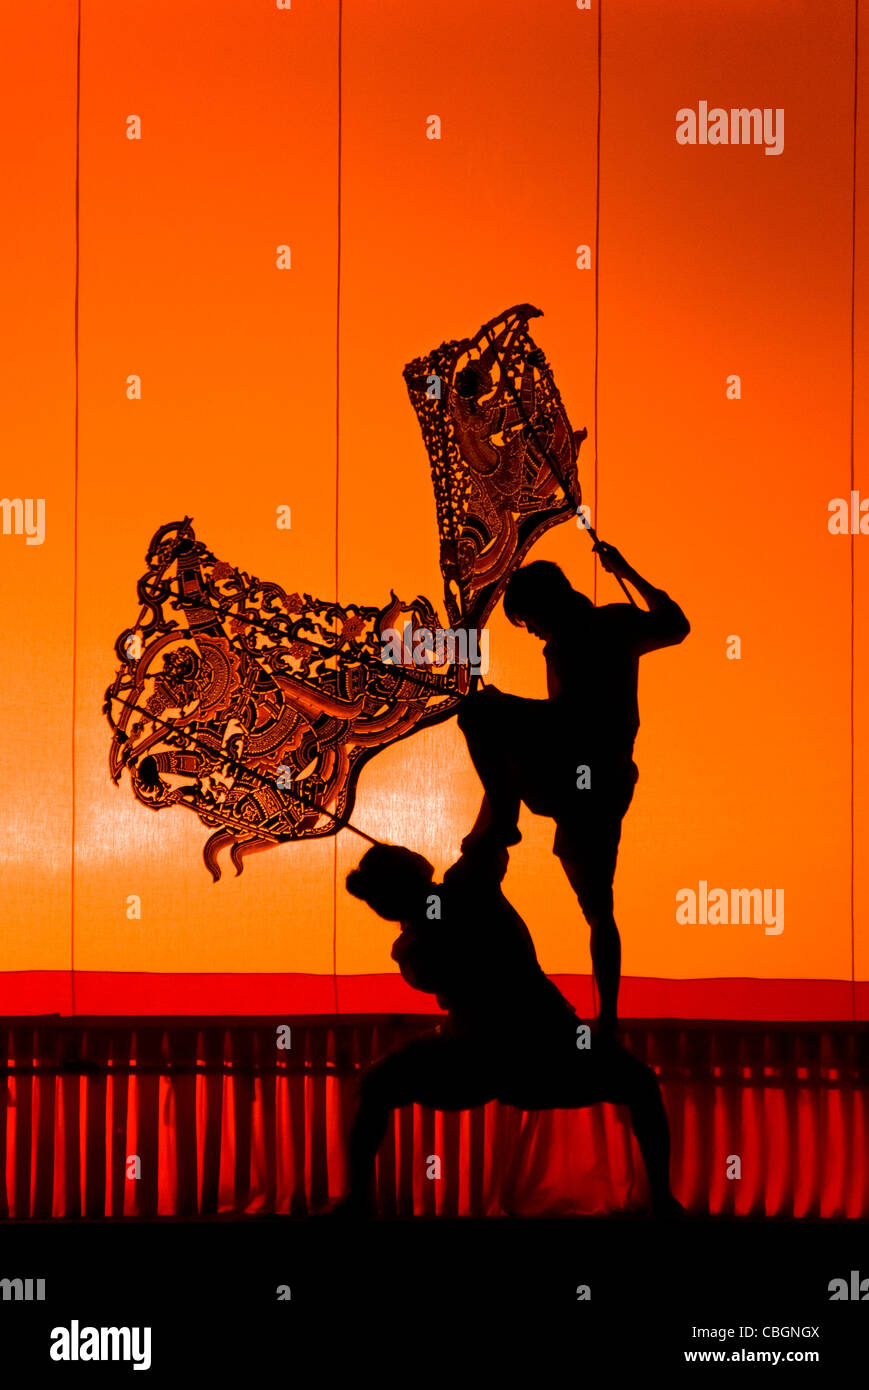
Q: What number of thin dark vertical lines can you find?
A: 4